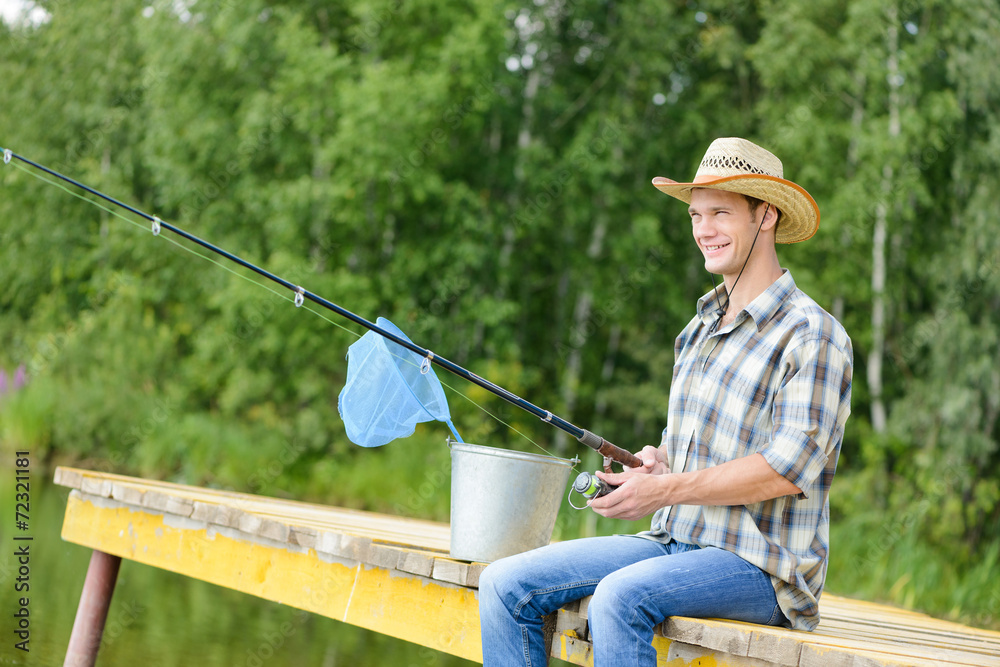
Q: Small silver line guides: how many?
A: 4